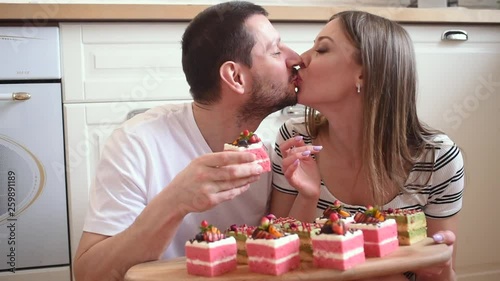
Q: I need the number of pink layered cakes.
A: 6